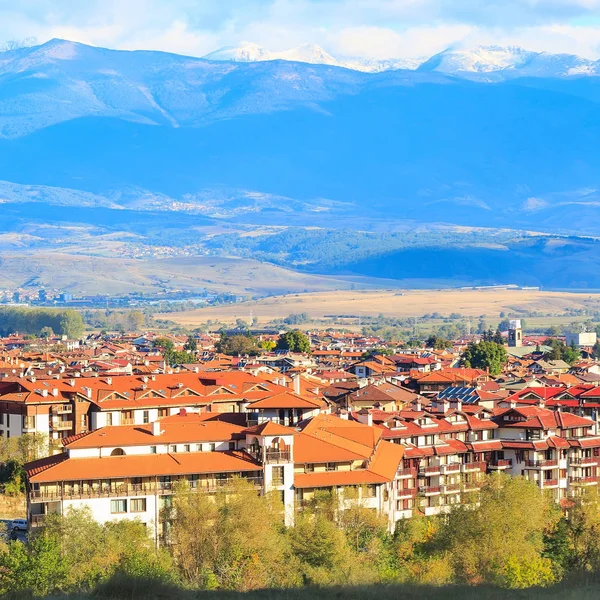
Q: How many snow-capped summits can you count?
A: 3